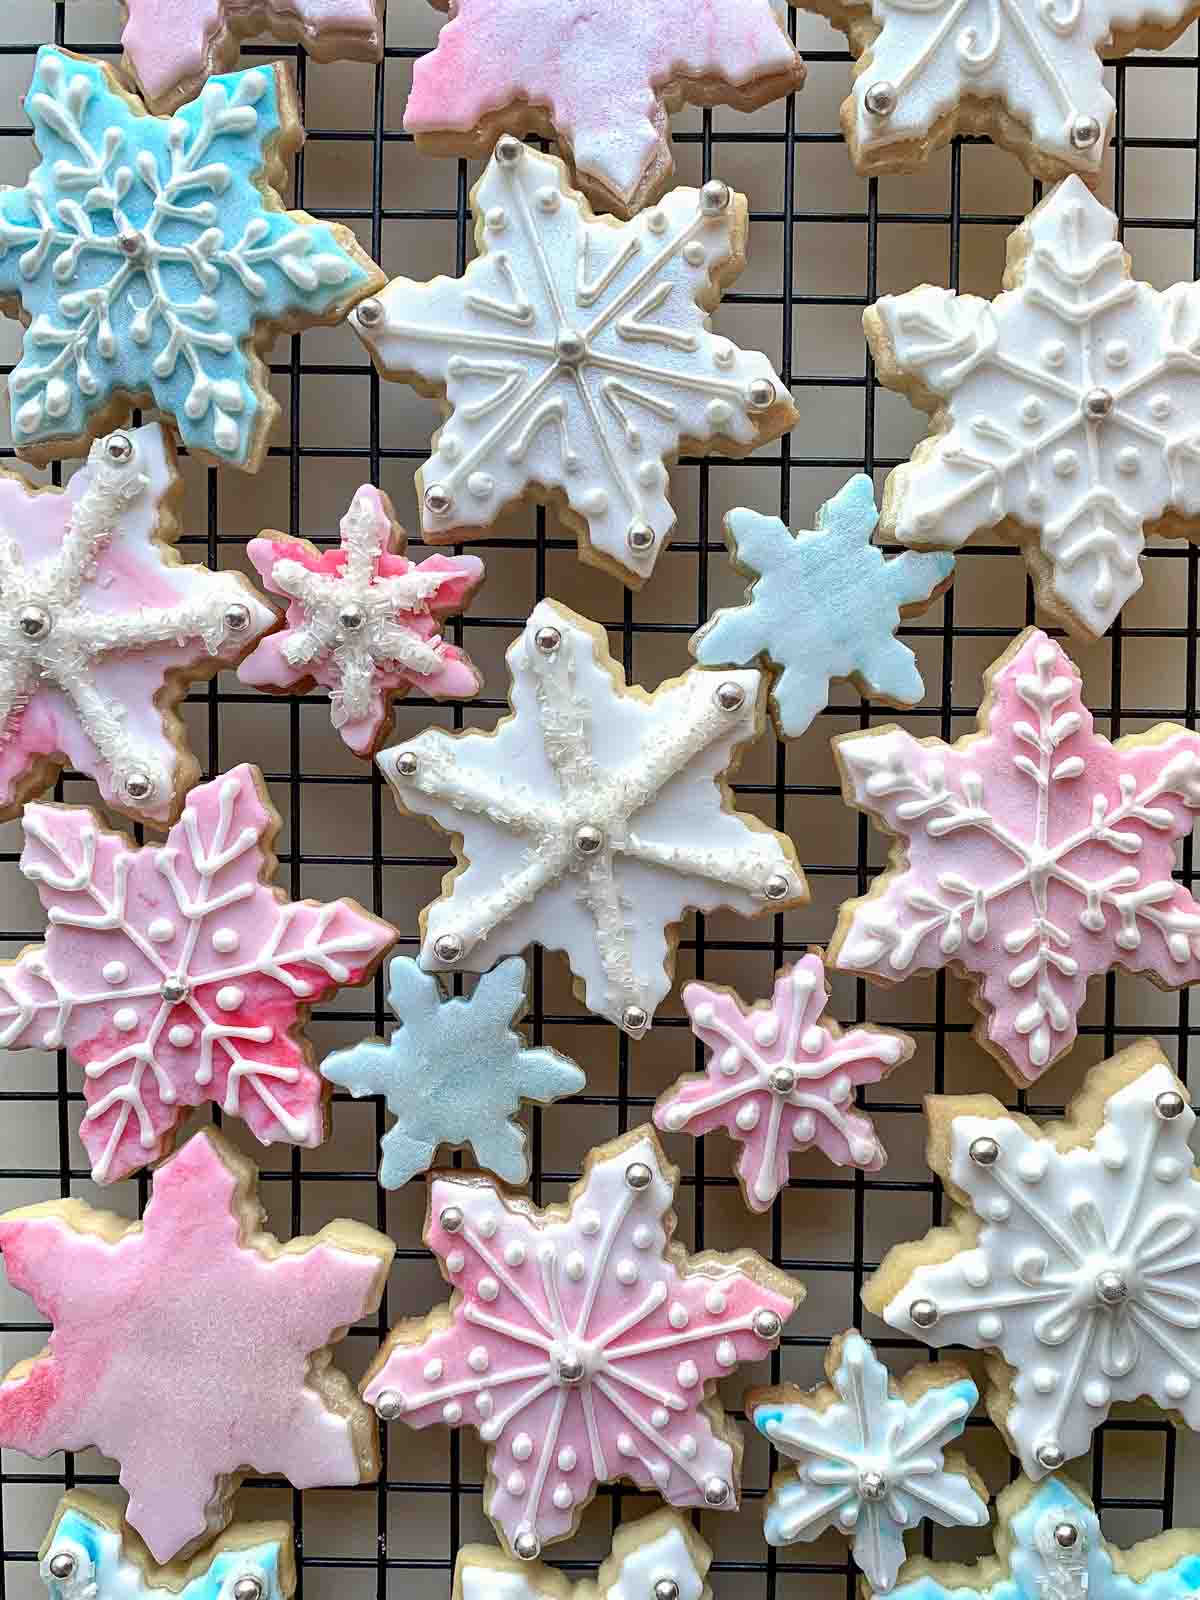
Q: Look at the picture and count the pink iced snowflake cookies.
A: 9